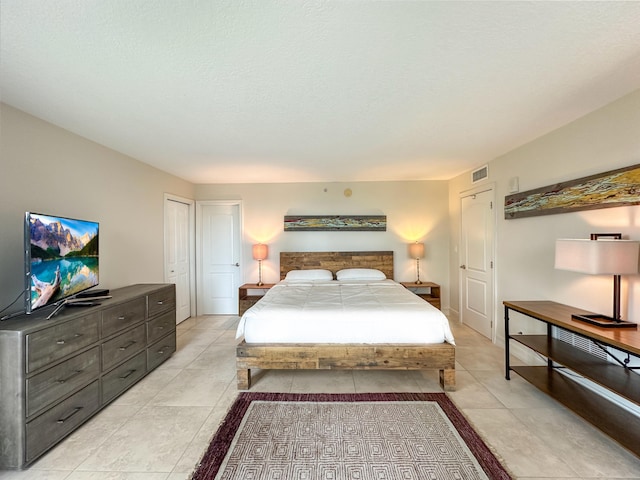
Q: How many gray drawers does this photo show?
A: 9